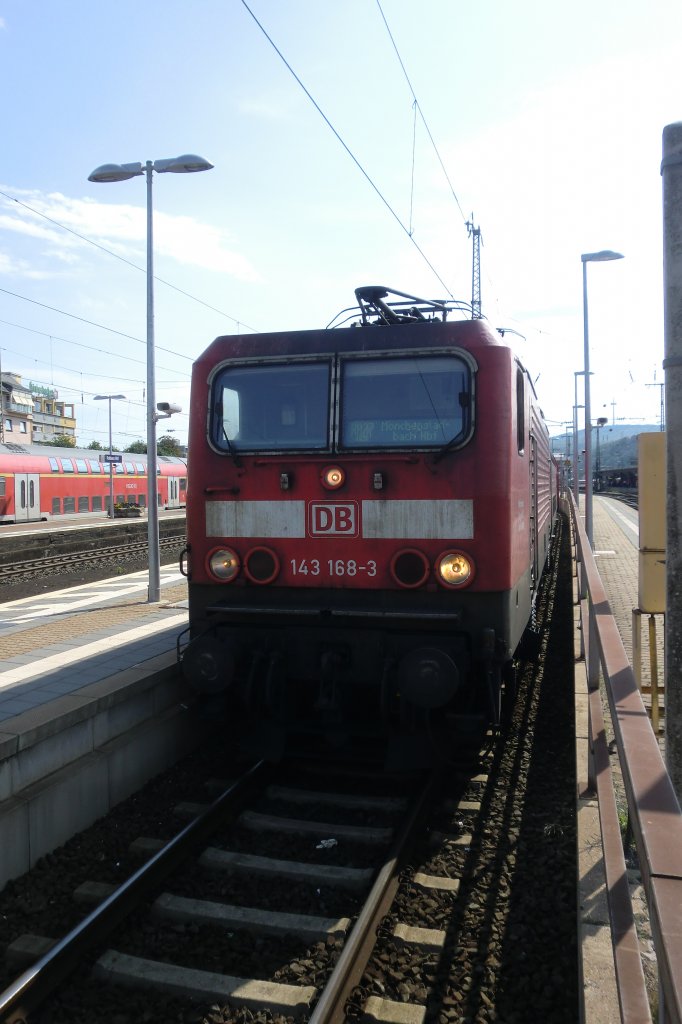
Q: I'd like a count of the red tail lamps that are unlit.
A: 2